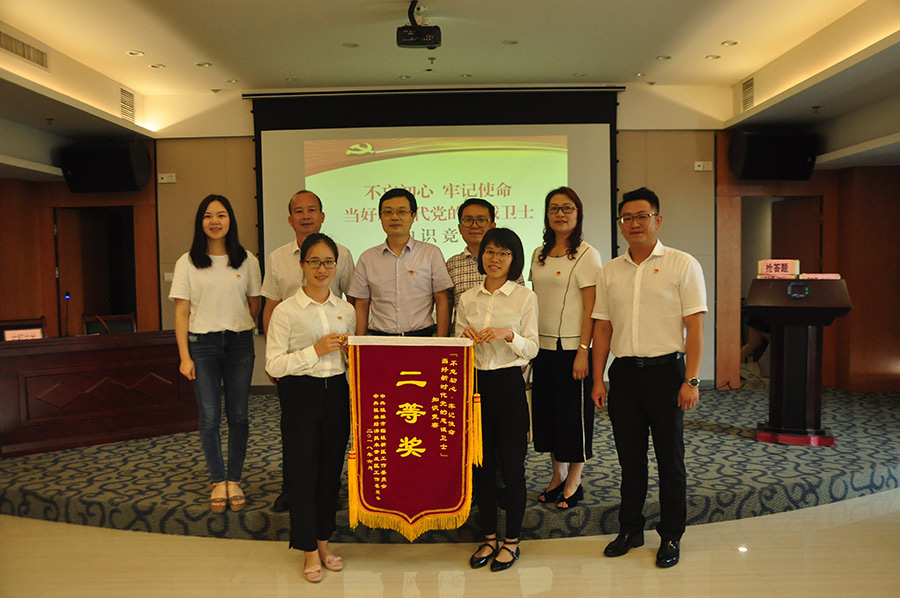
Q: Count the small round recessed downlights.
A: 14